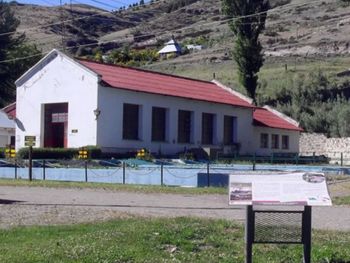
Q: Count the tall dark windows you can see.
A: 5